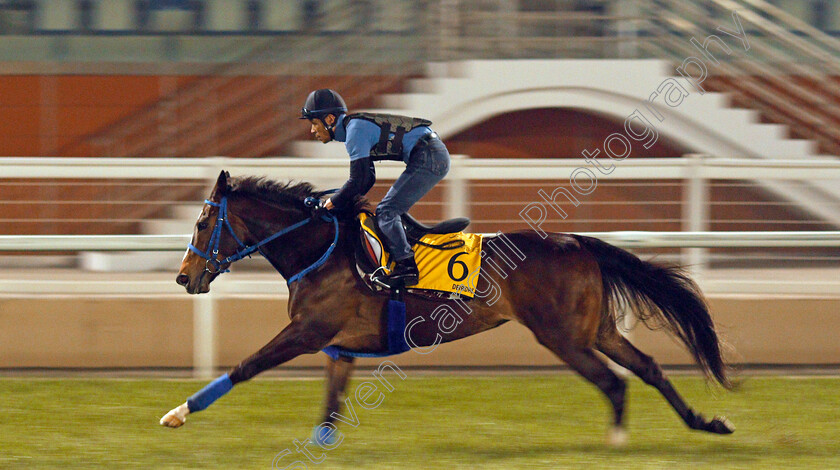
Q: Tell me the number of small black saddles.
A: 1